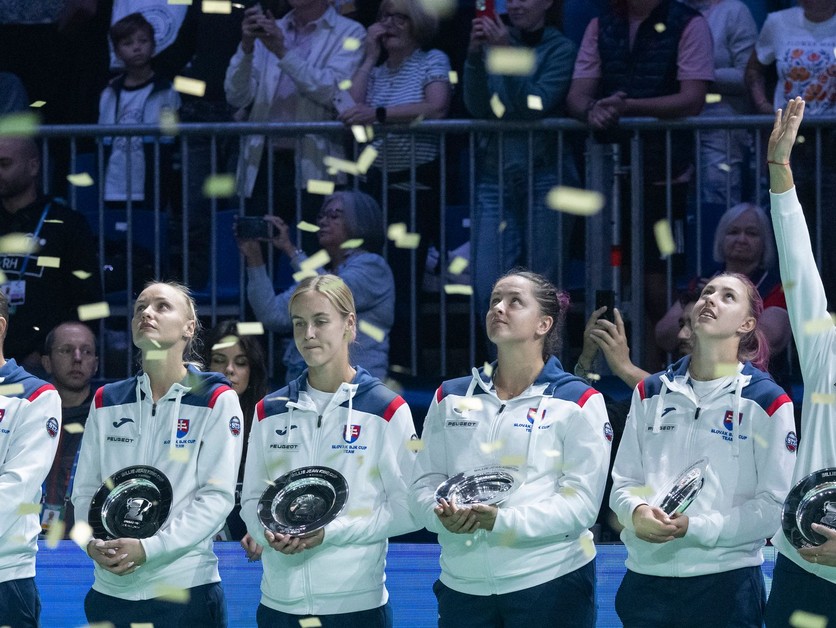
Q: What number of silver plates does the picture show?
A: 5